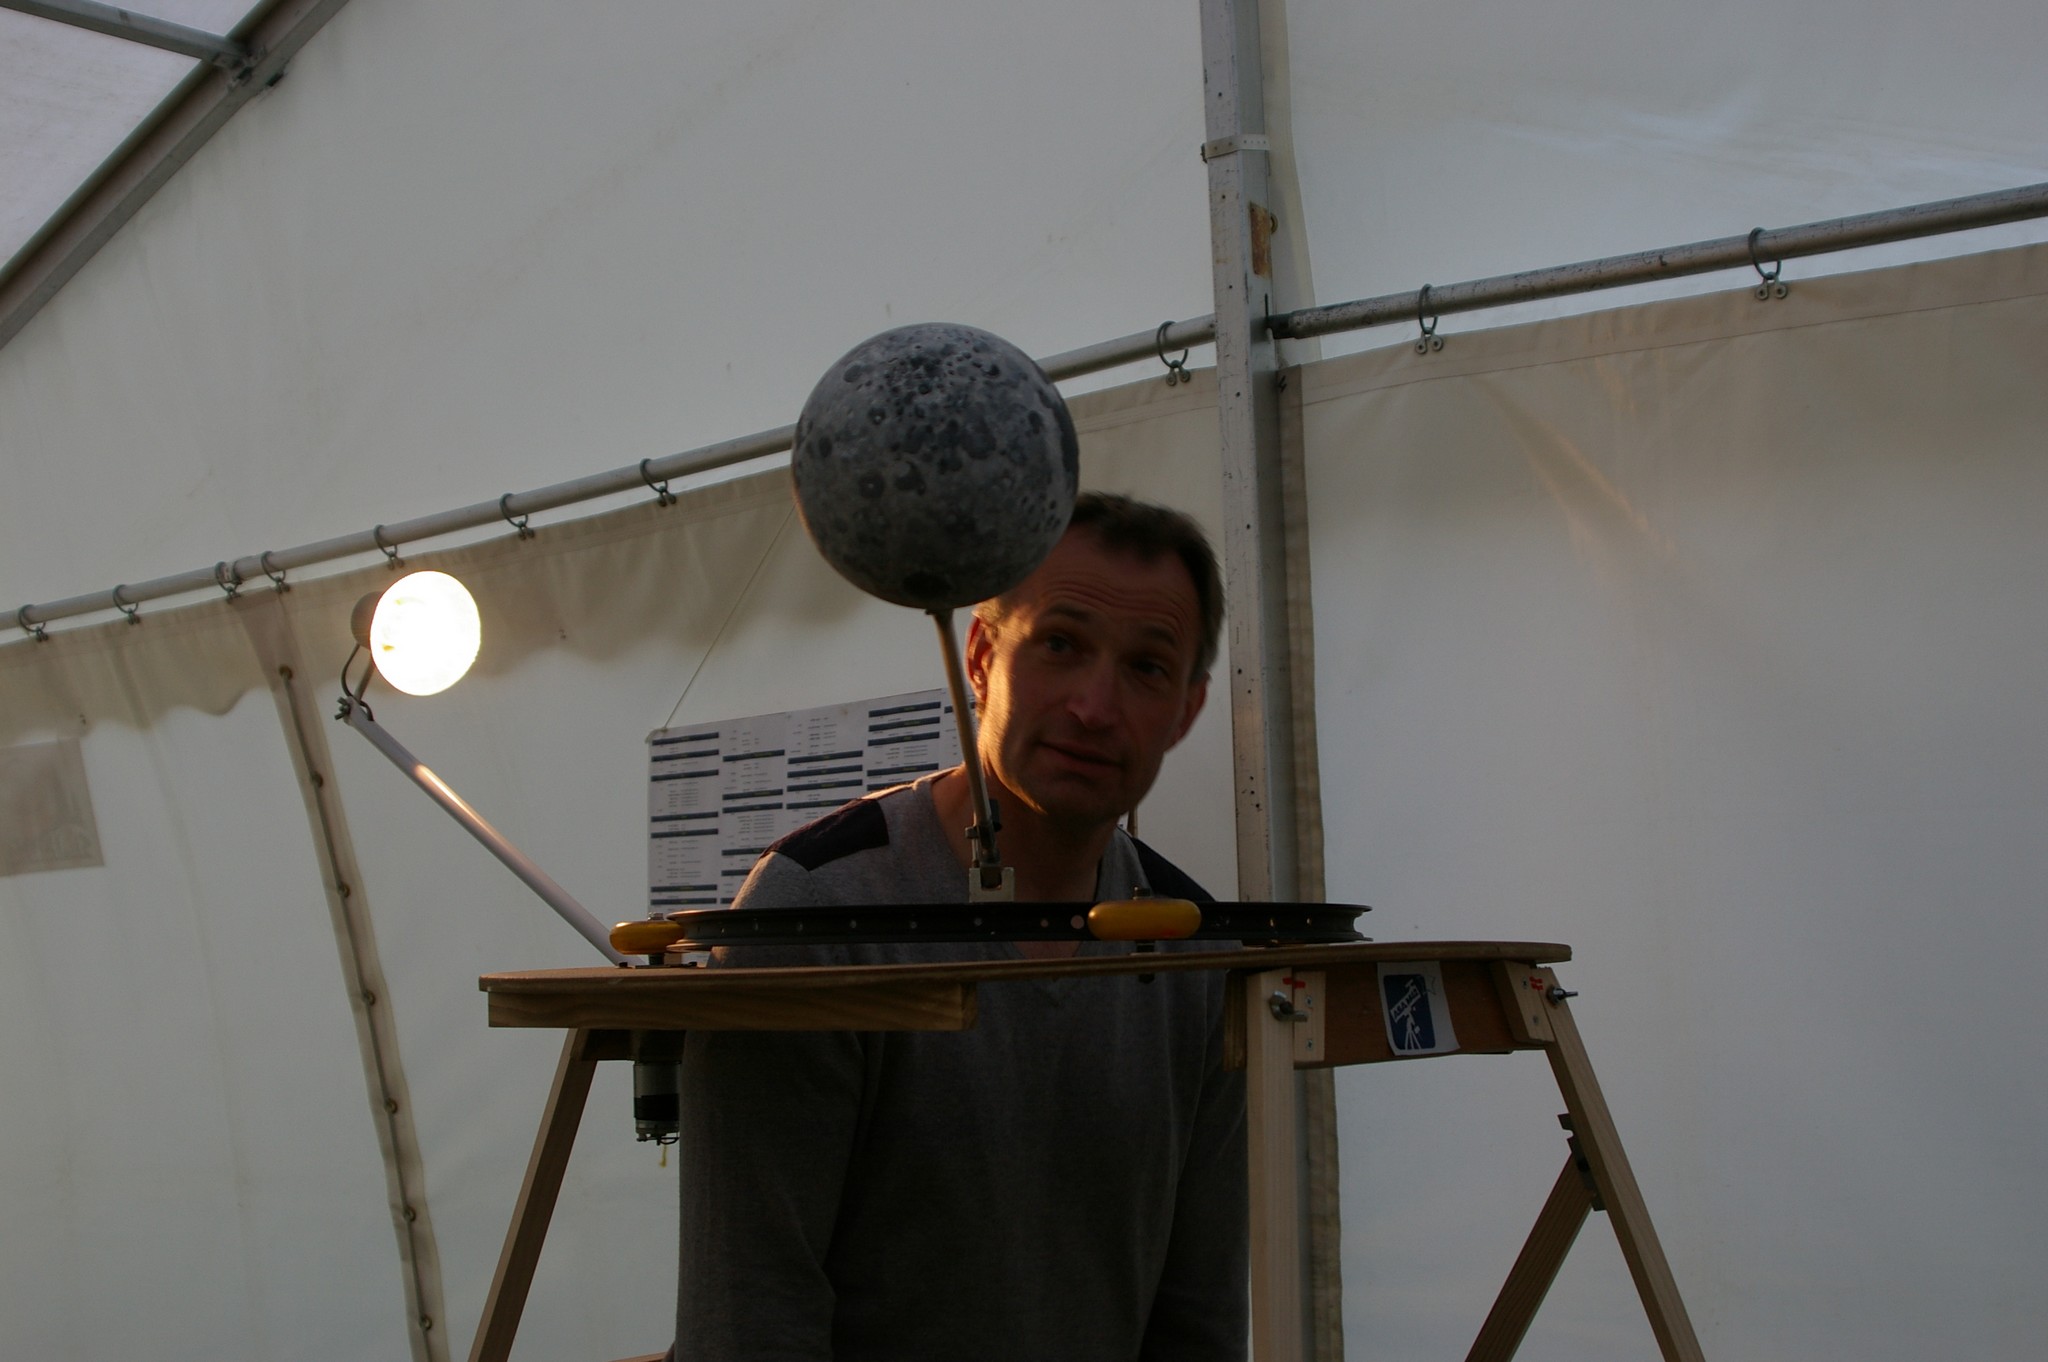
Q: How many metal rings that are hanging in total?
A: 10